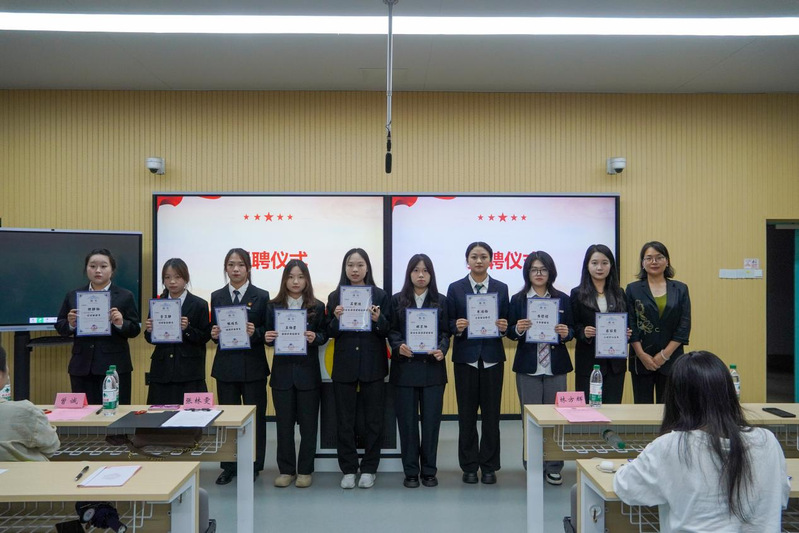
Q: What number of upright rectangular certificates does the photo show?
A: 9